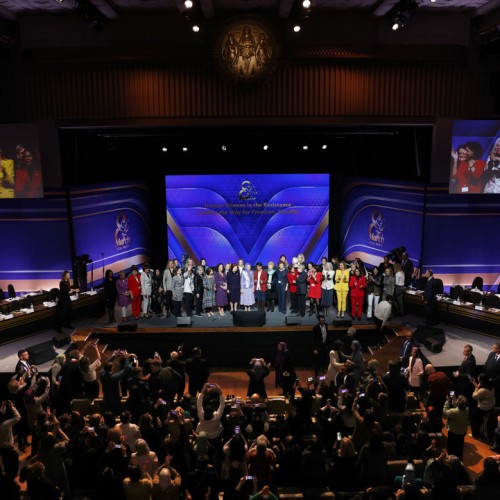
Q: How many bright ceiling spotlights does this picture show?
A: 11